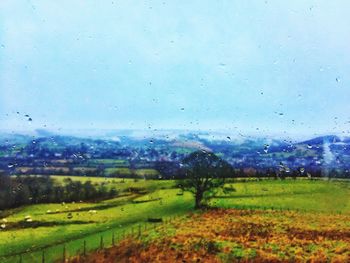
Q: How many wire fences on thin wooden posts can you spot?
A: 1